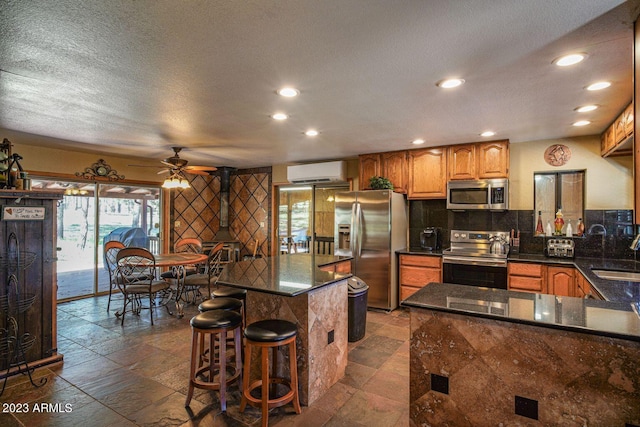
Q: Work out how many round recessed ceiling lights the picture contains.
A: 10